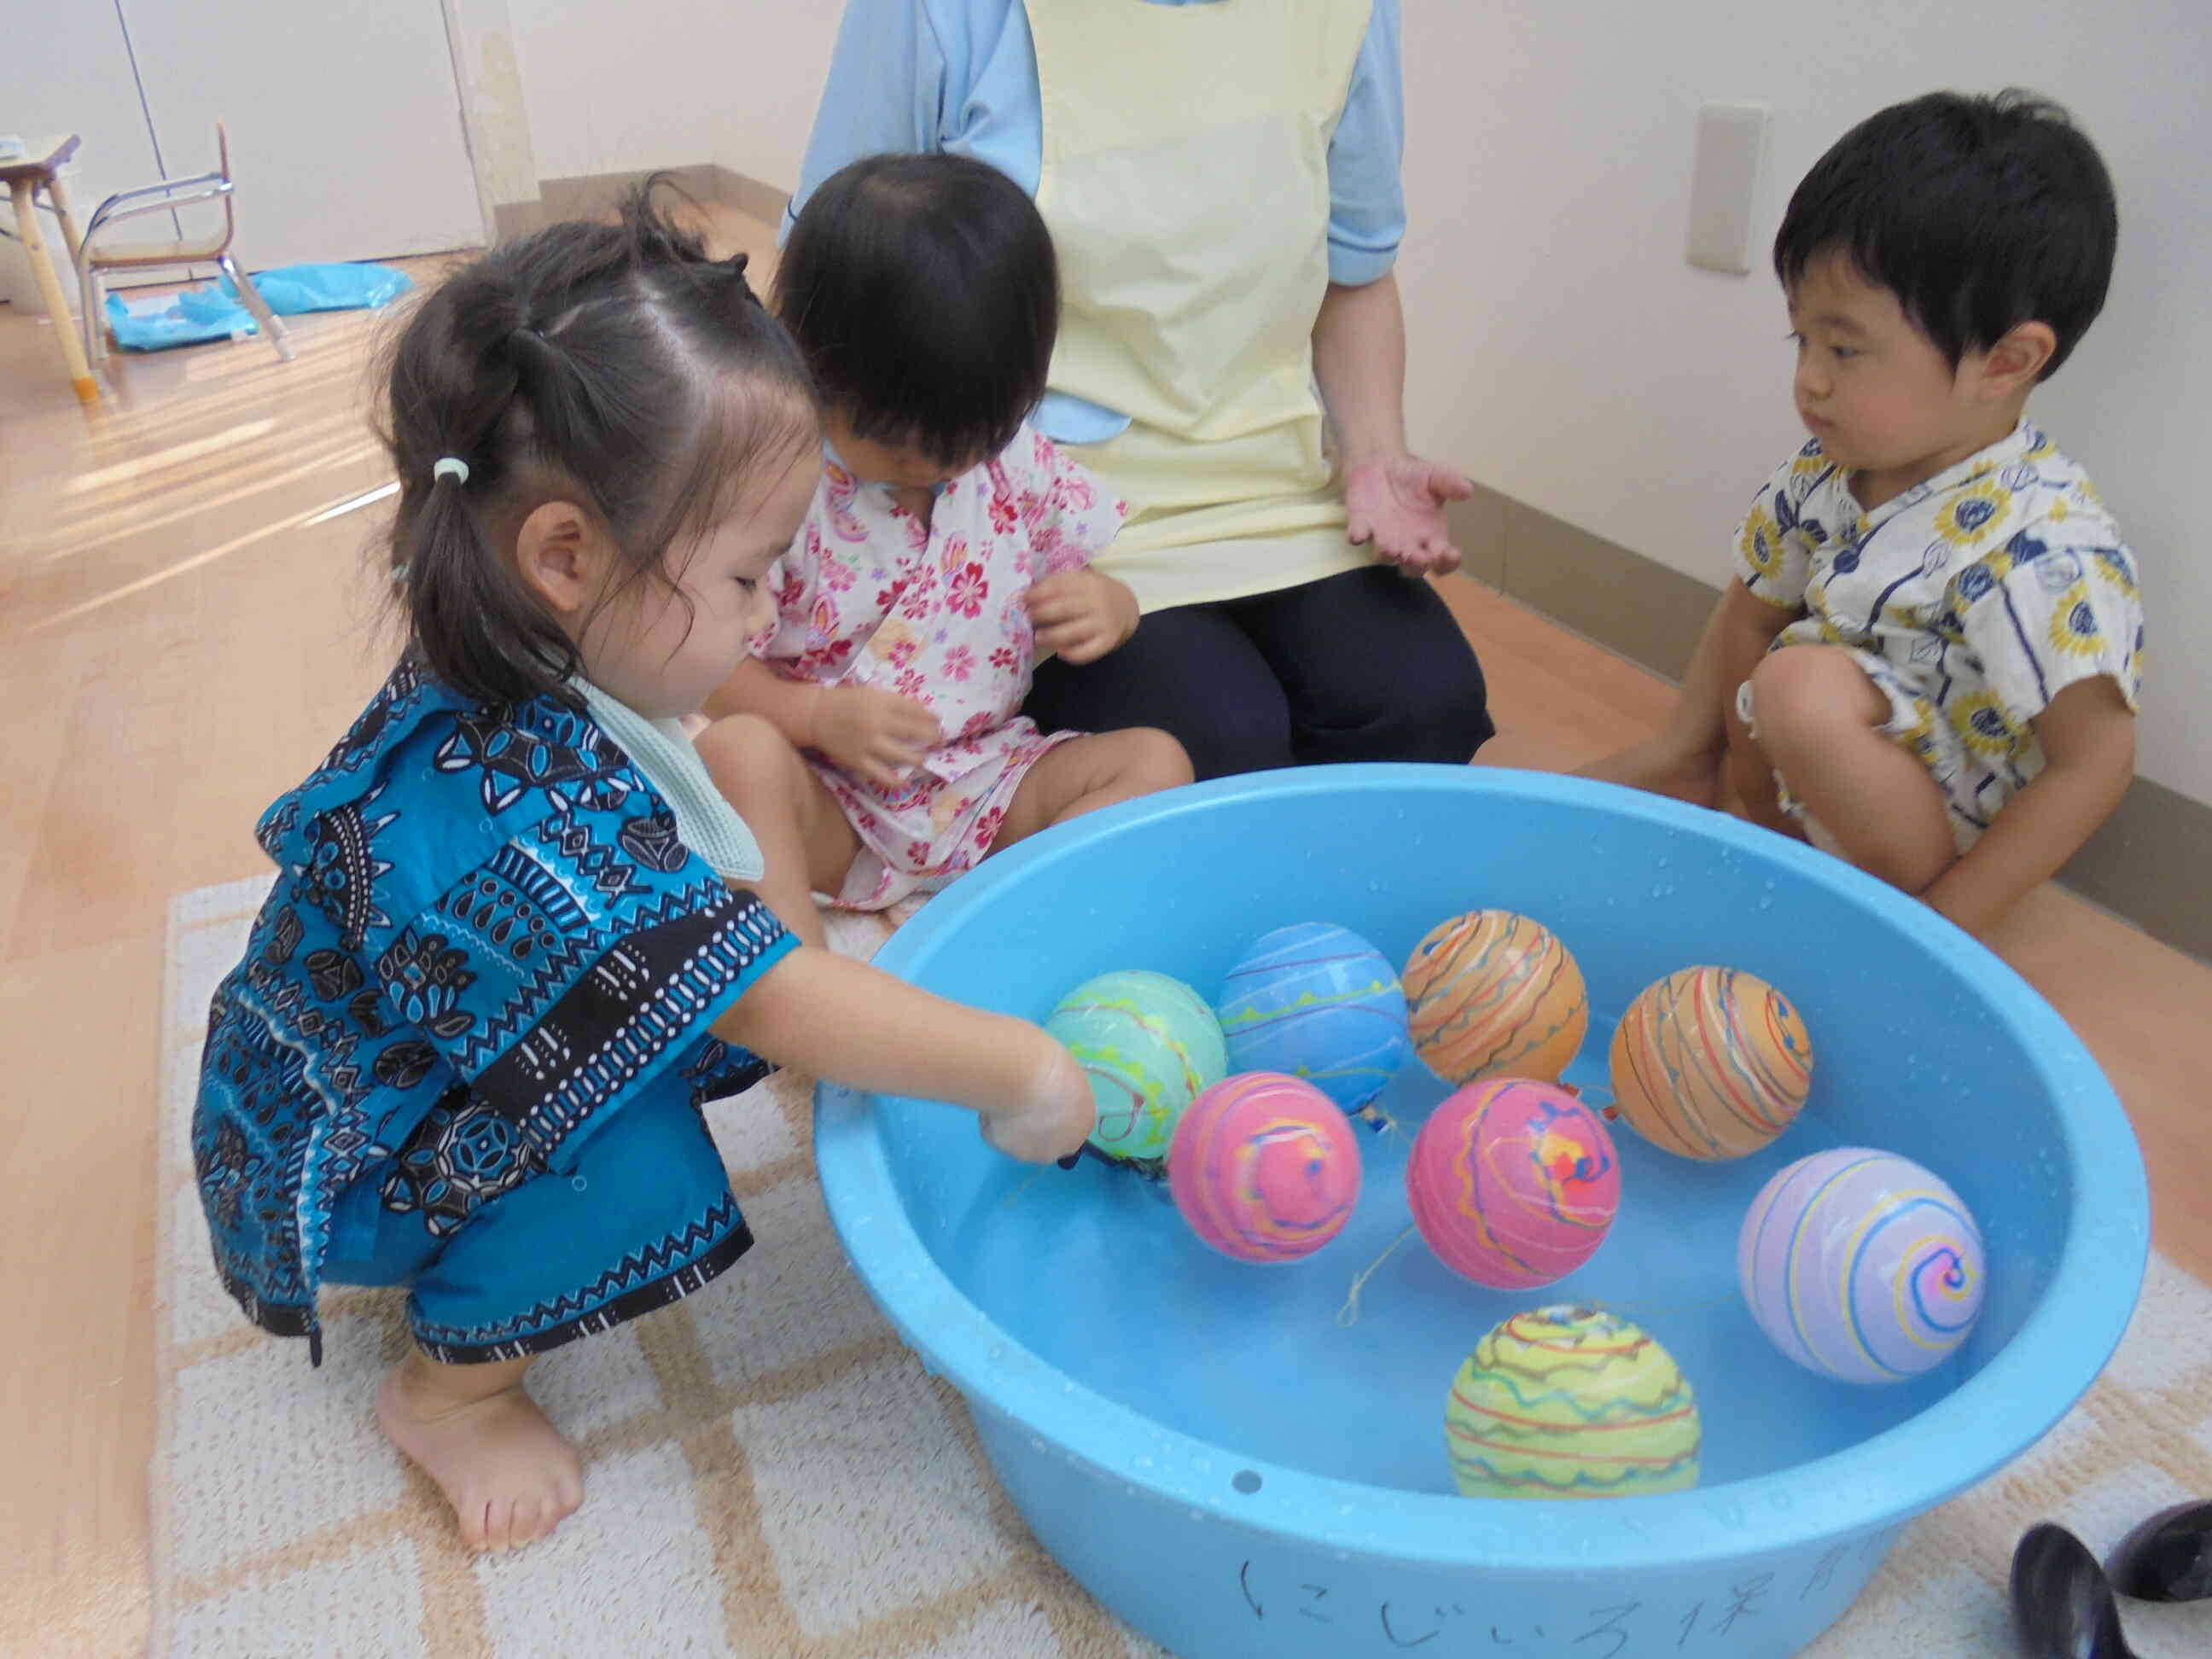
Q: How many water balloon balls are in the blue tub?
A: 8